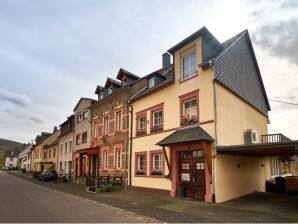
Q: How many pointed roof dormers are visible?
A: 3